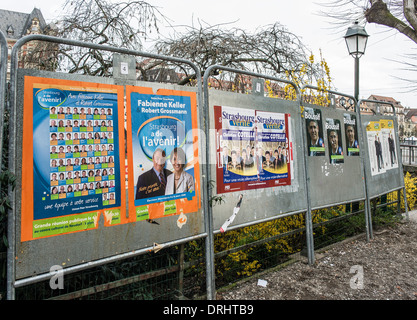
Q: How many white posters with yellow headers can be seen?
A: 2